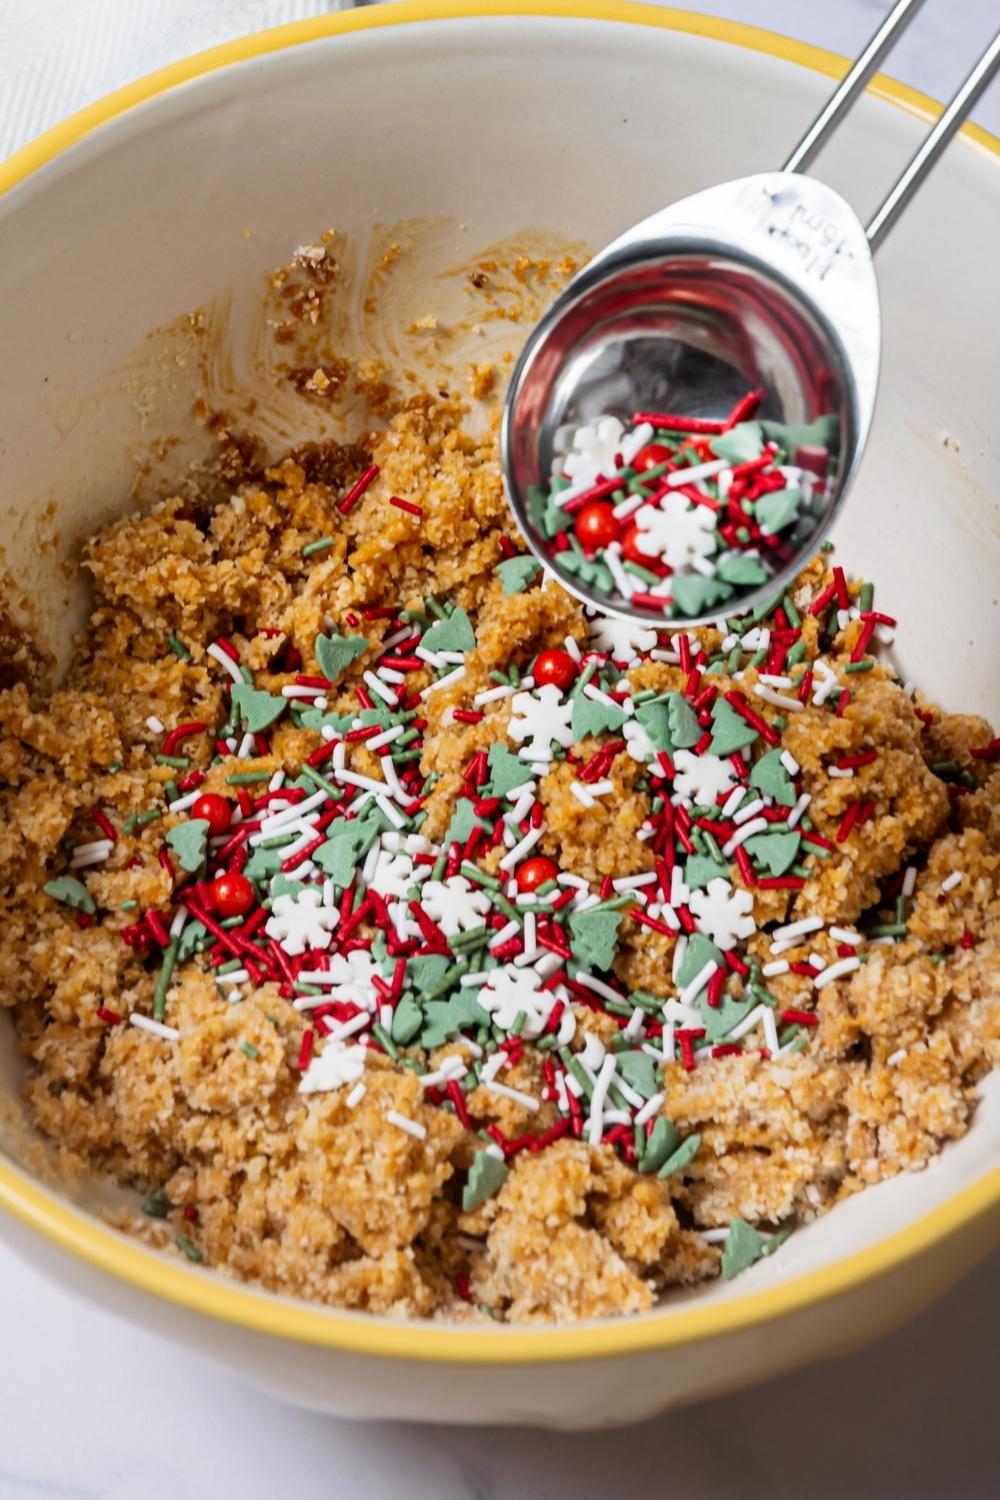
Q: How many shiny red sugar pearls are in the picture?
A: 8